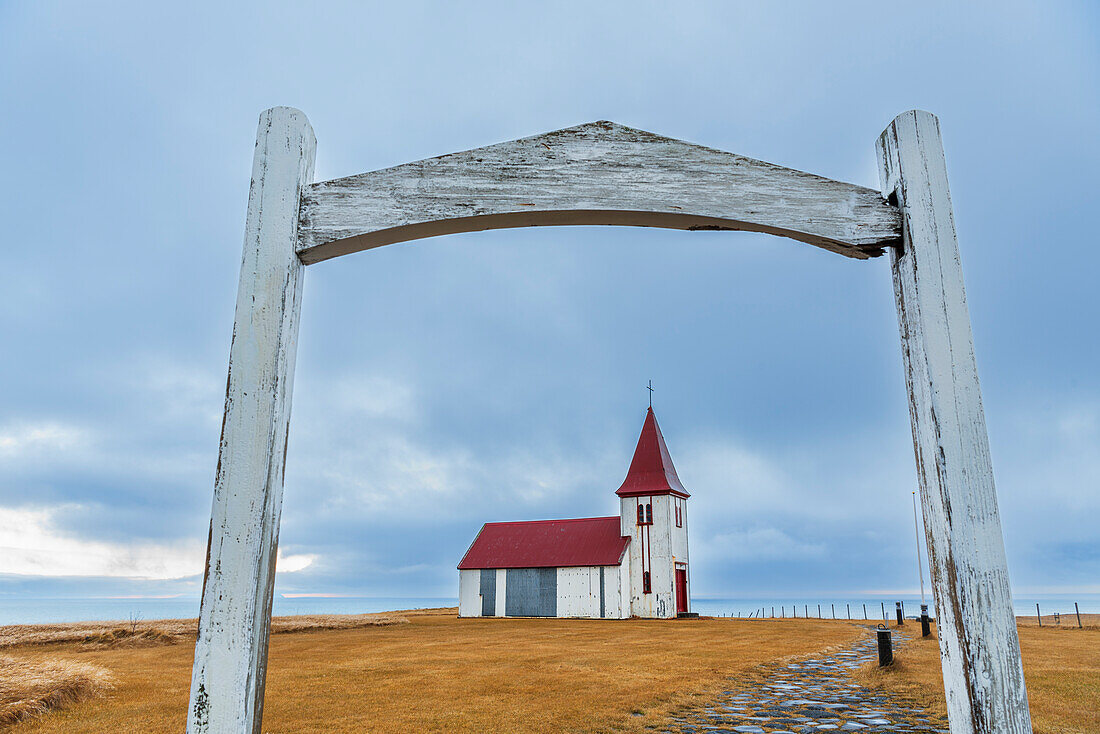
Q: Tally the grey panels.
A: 3